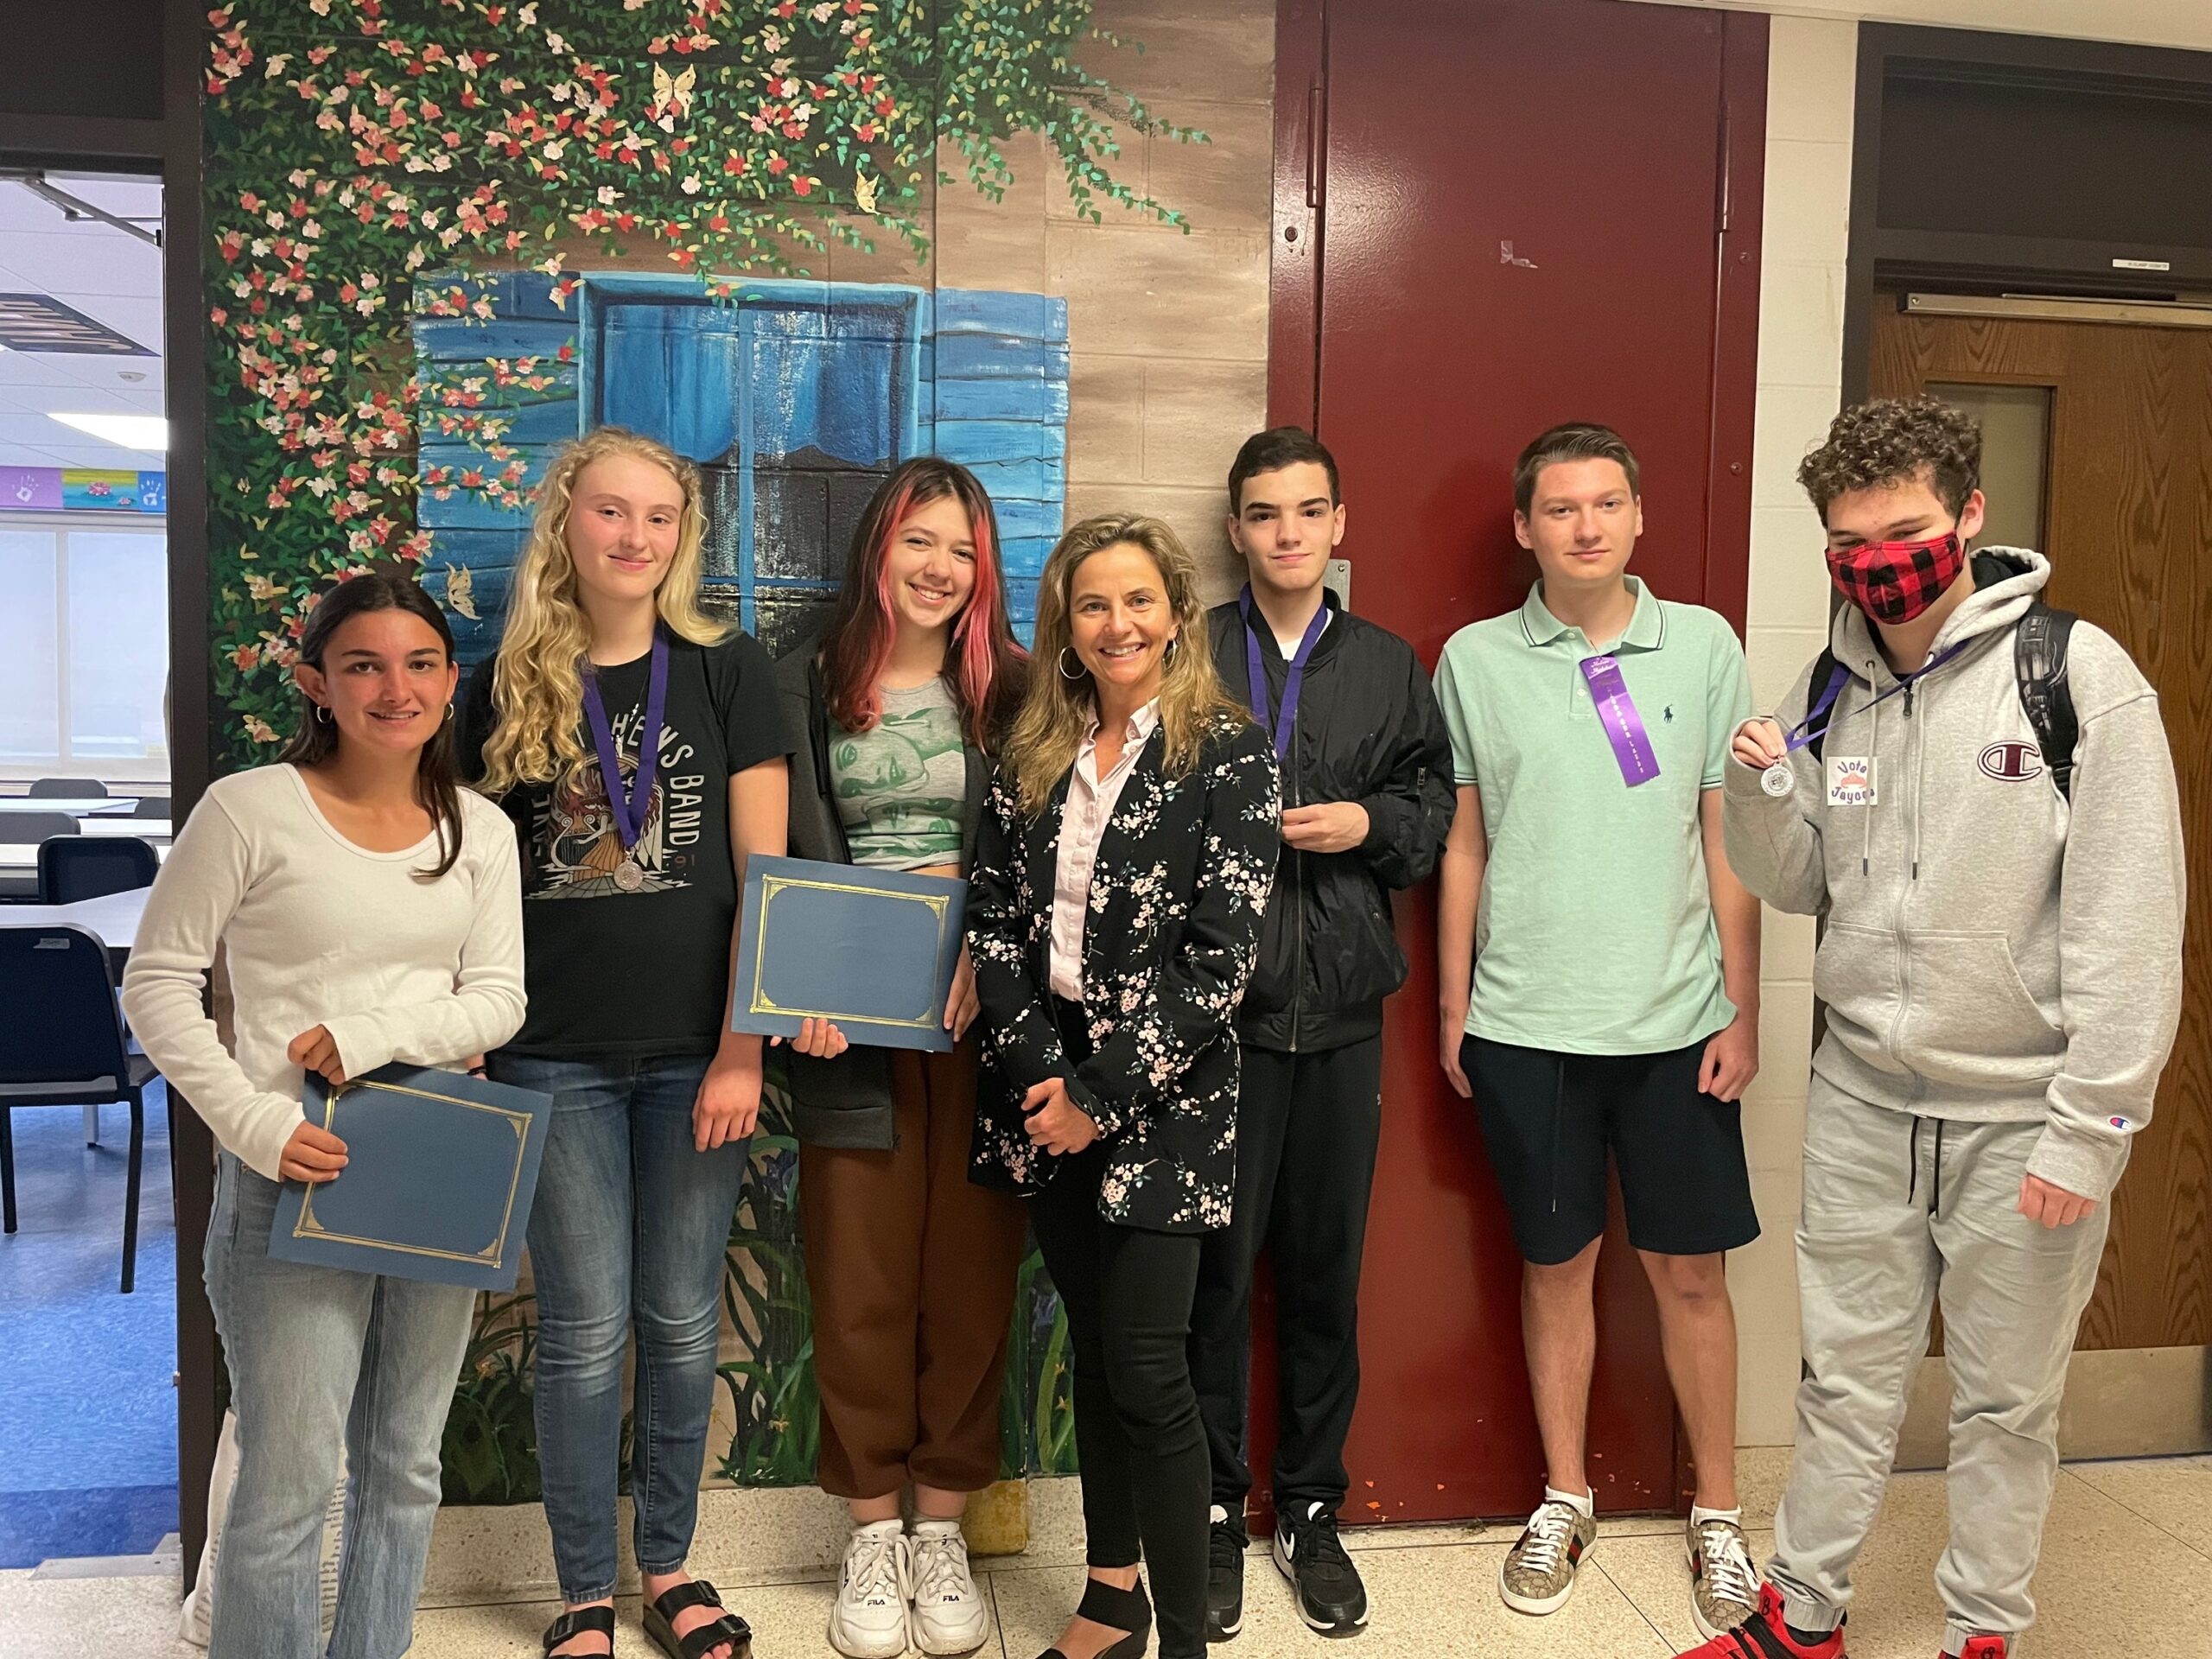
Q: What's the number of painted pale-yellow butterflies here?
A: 3